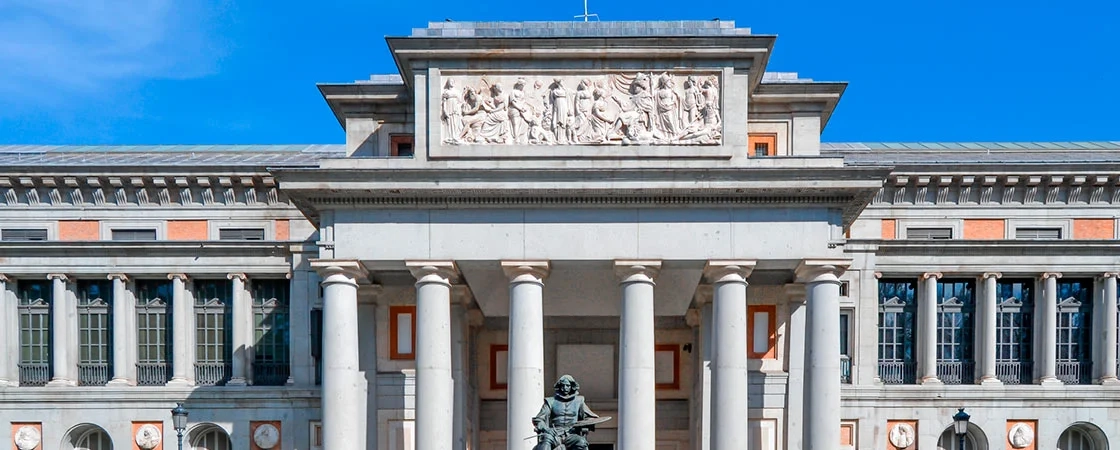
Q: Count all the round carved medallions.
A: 5